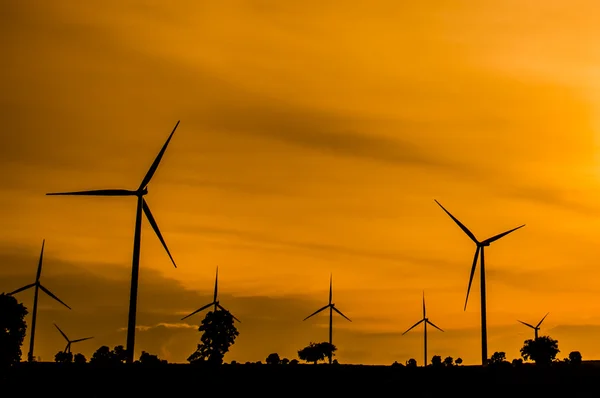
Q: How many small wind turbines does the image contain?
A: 6